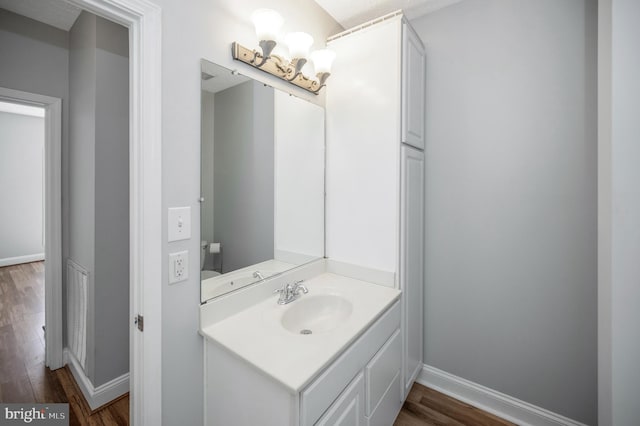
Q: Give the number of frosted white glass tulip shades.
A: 3